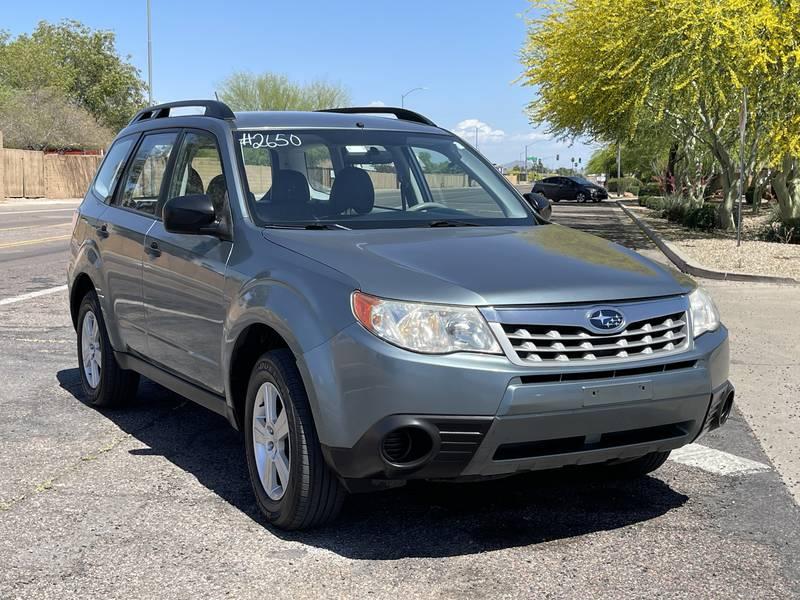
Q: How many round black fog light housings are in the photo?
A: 2